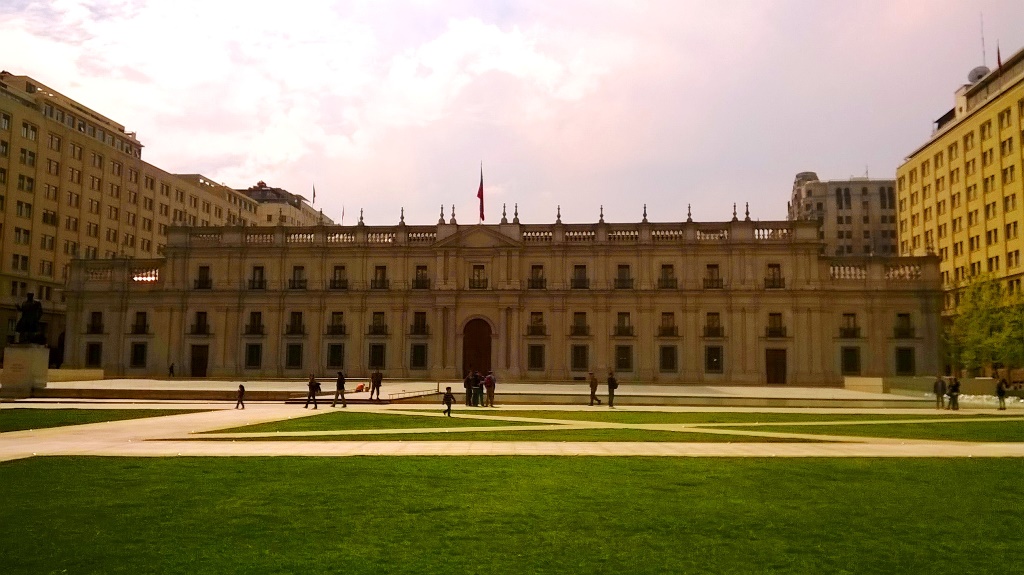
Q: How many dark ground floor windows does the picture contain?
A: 14